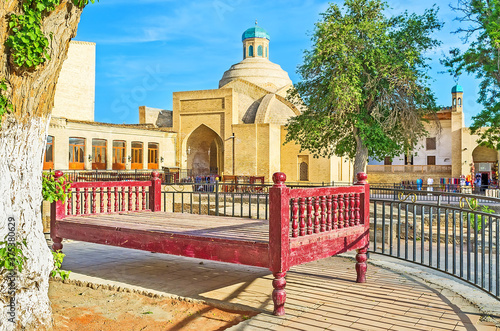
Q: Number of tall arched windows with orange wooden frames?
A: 6